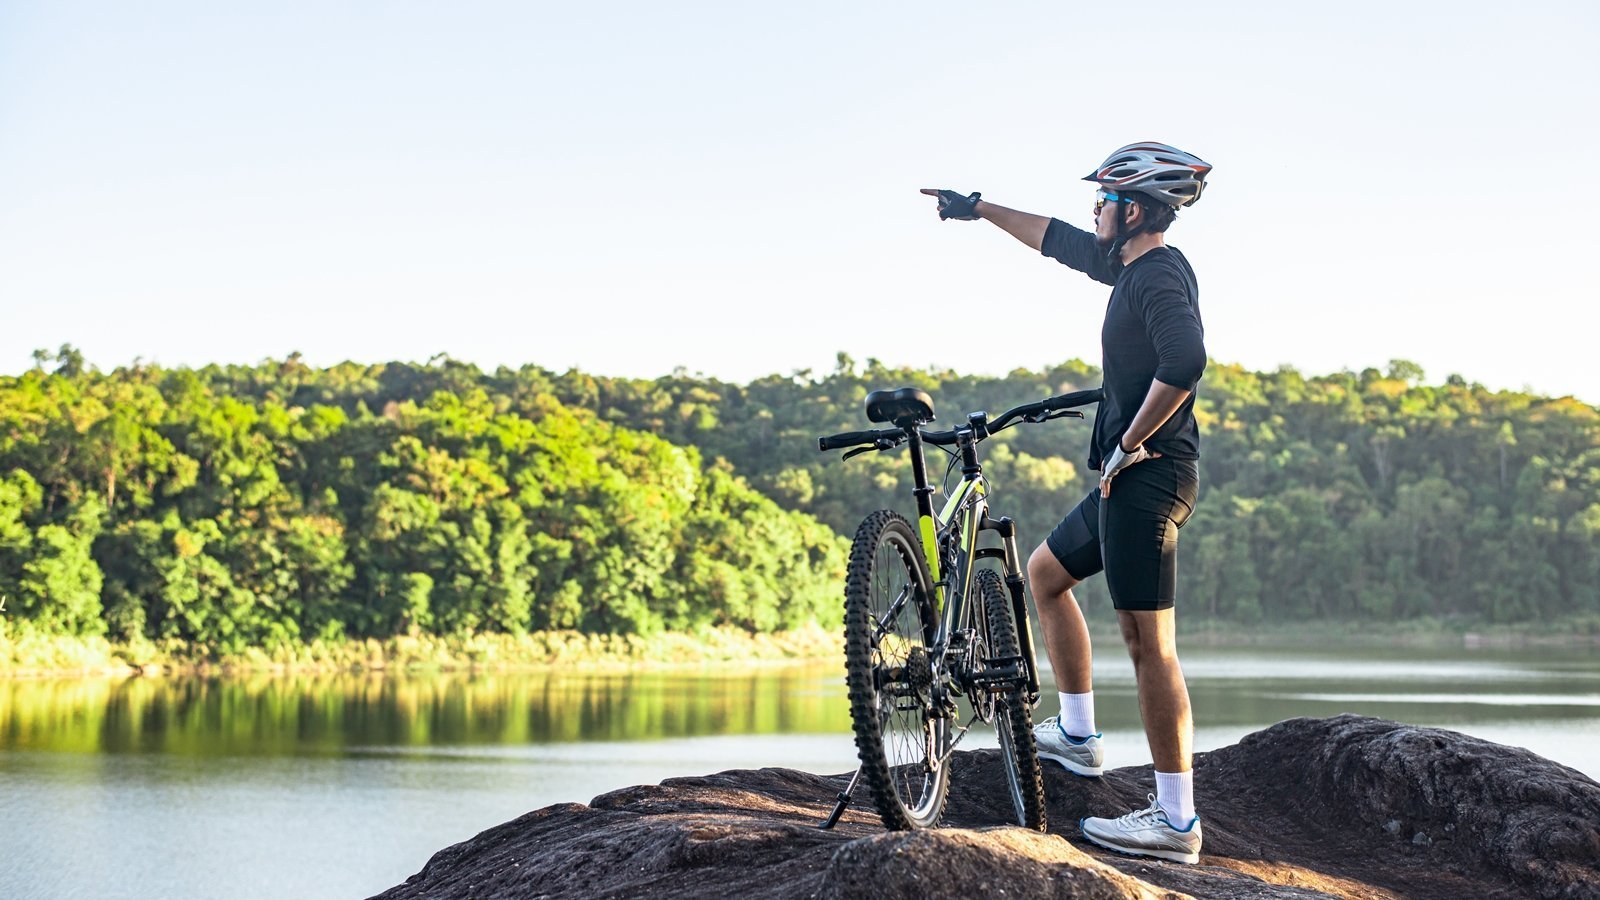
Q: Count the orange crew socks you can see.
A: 0